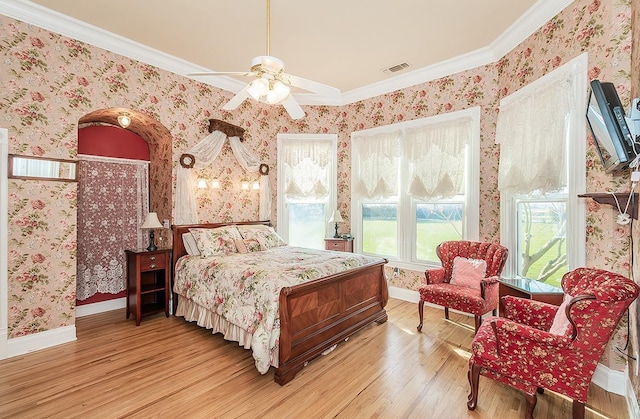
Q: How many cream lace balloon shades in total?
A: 4